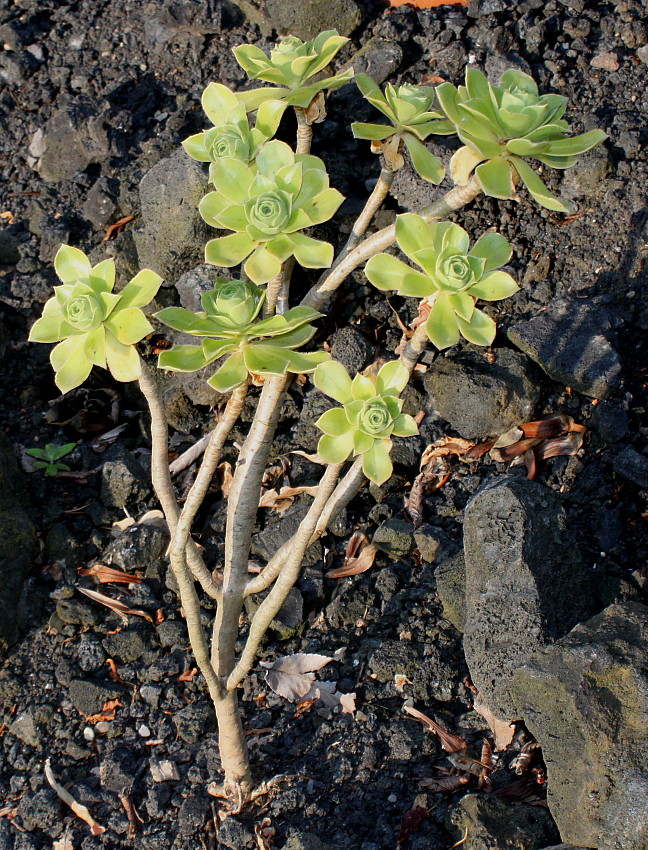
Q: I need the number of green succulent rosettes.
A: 9